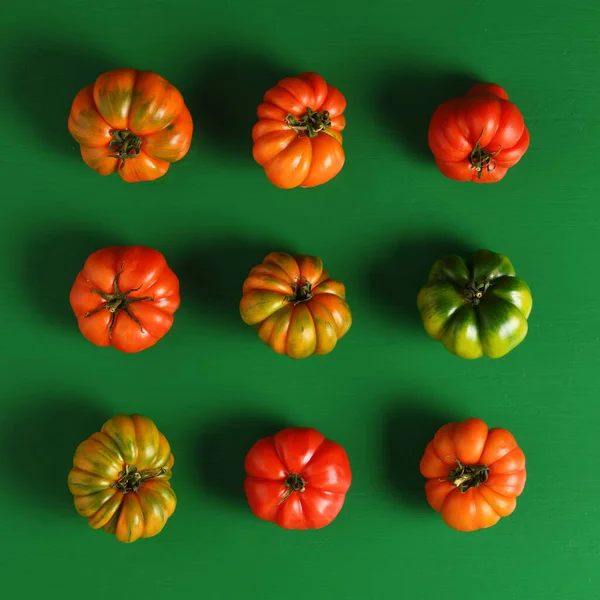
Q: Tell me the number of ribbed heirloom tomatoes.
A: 9